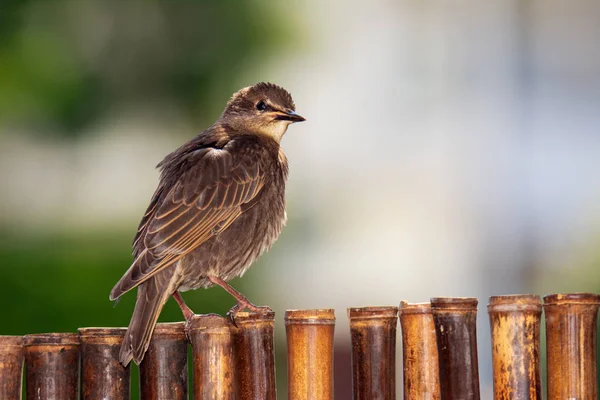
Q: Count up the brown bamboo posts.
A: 12